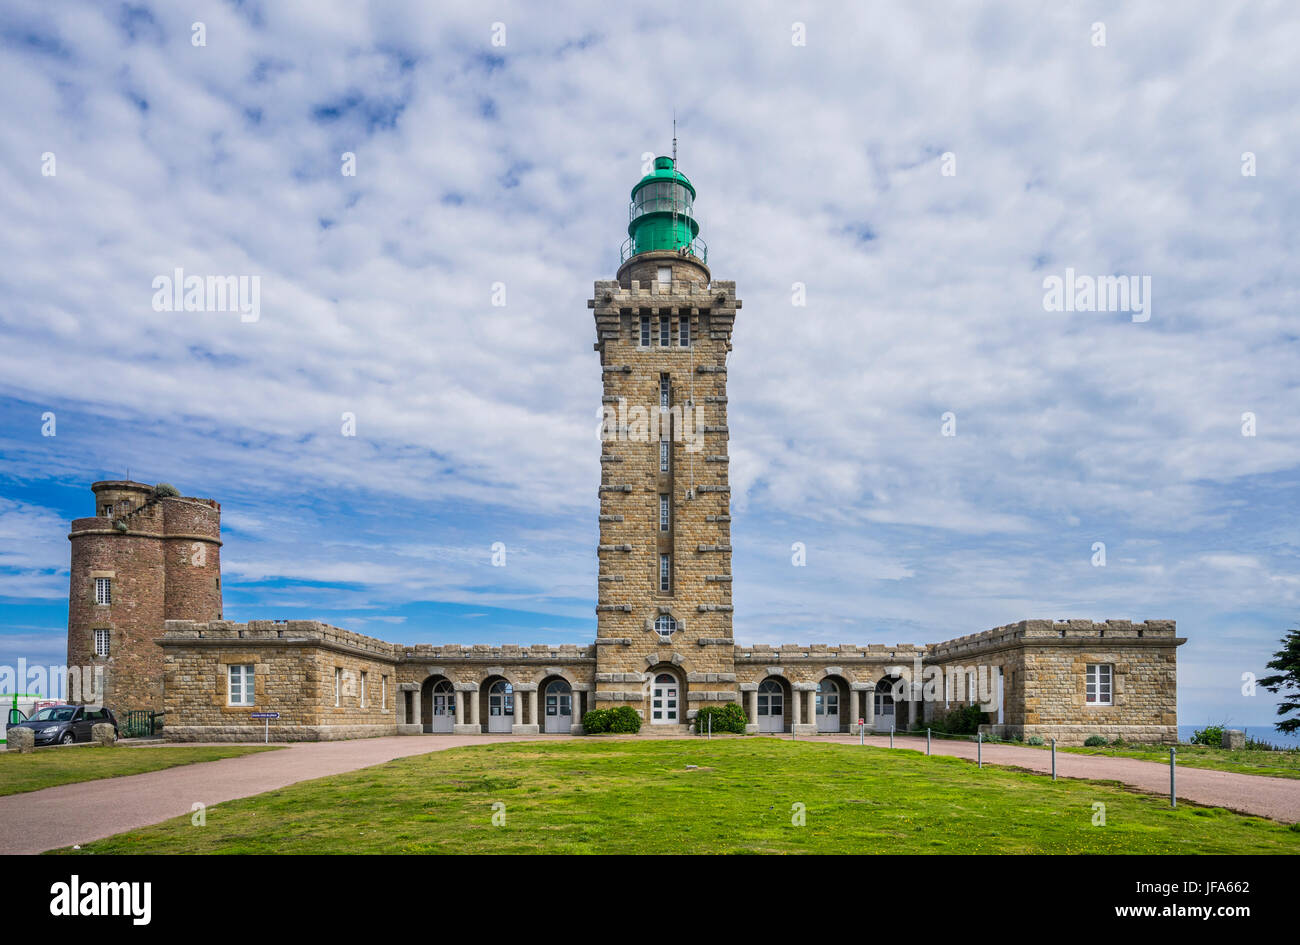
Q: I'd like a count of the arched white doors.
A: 7